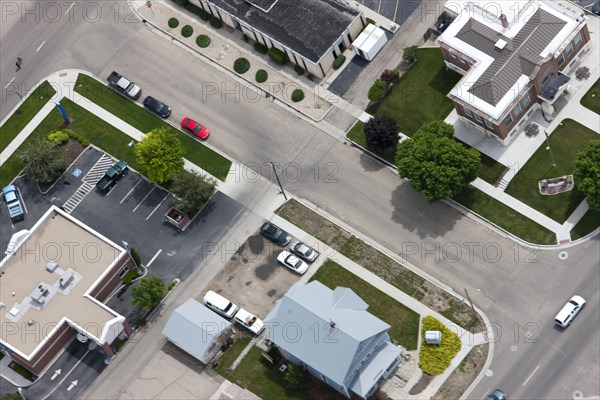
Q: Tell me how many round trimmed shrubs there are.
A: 6